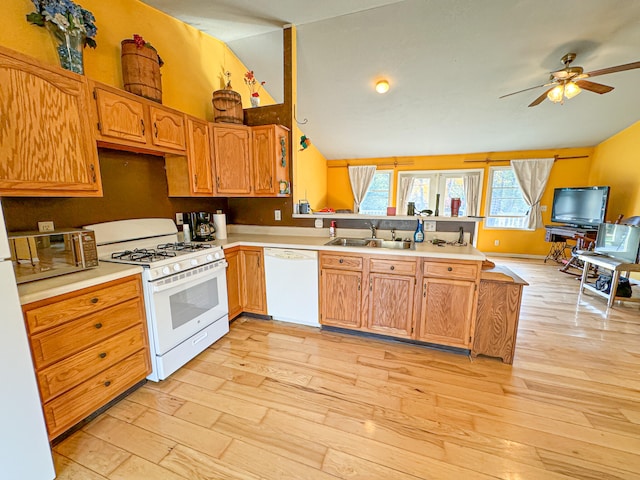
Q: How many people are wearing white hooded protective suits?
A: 0